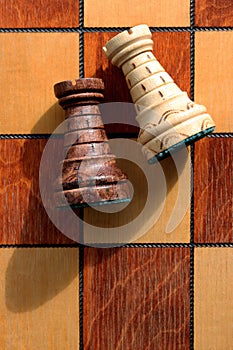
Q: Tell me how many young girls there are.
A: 0